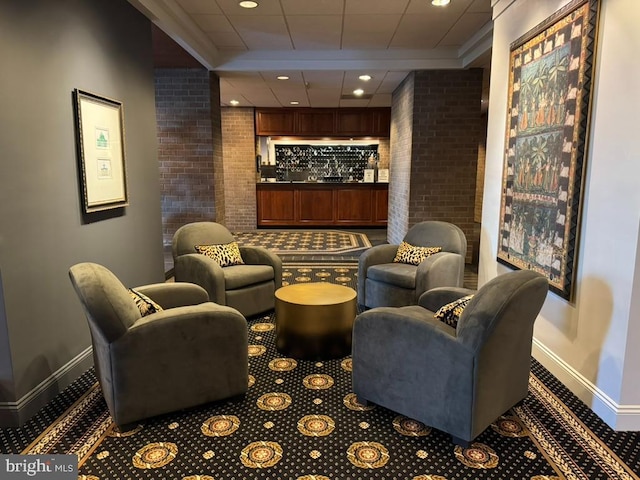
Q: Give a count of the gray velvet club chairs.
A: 4